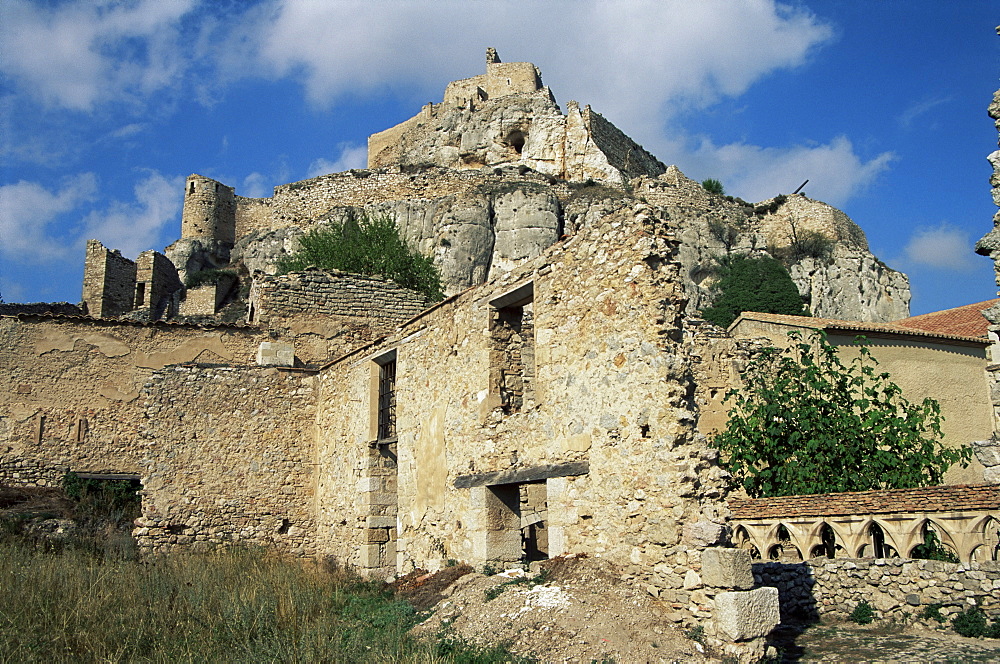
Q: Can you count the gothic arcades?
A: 6